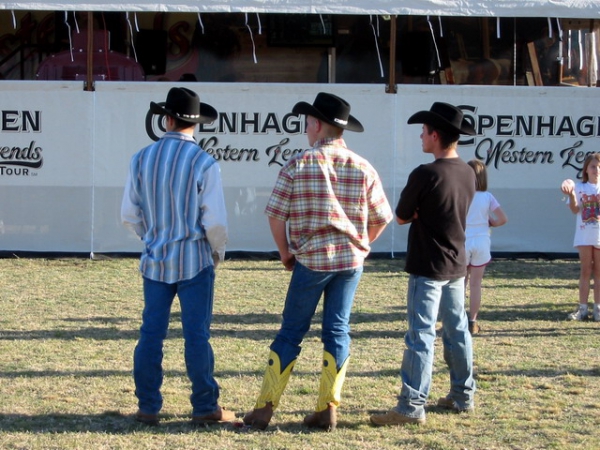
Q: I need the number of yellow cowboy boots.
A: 2